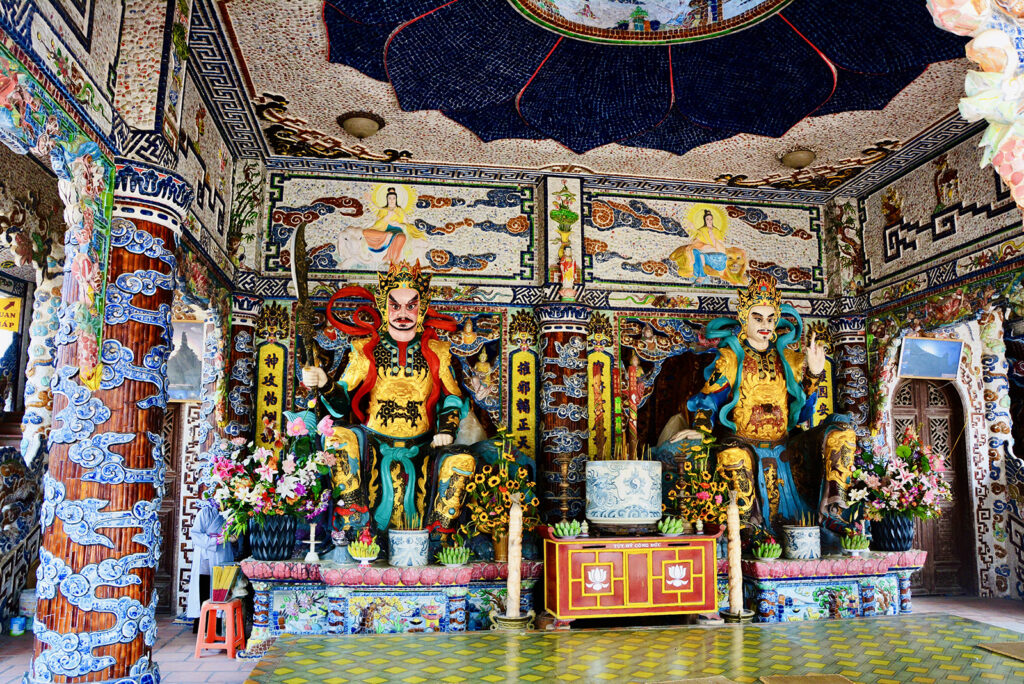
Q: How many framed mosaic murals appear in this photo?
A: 2